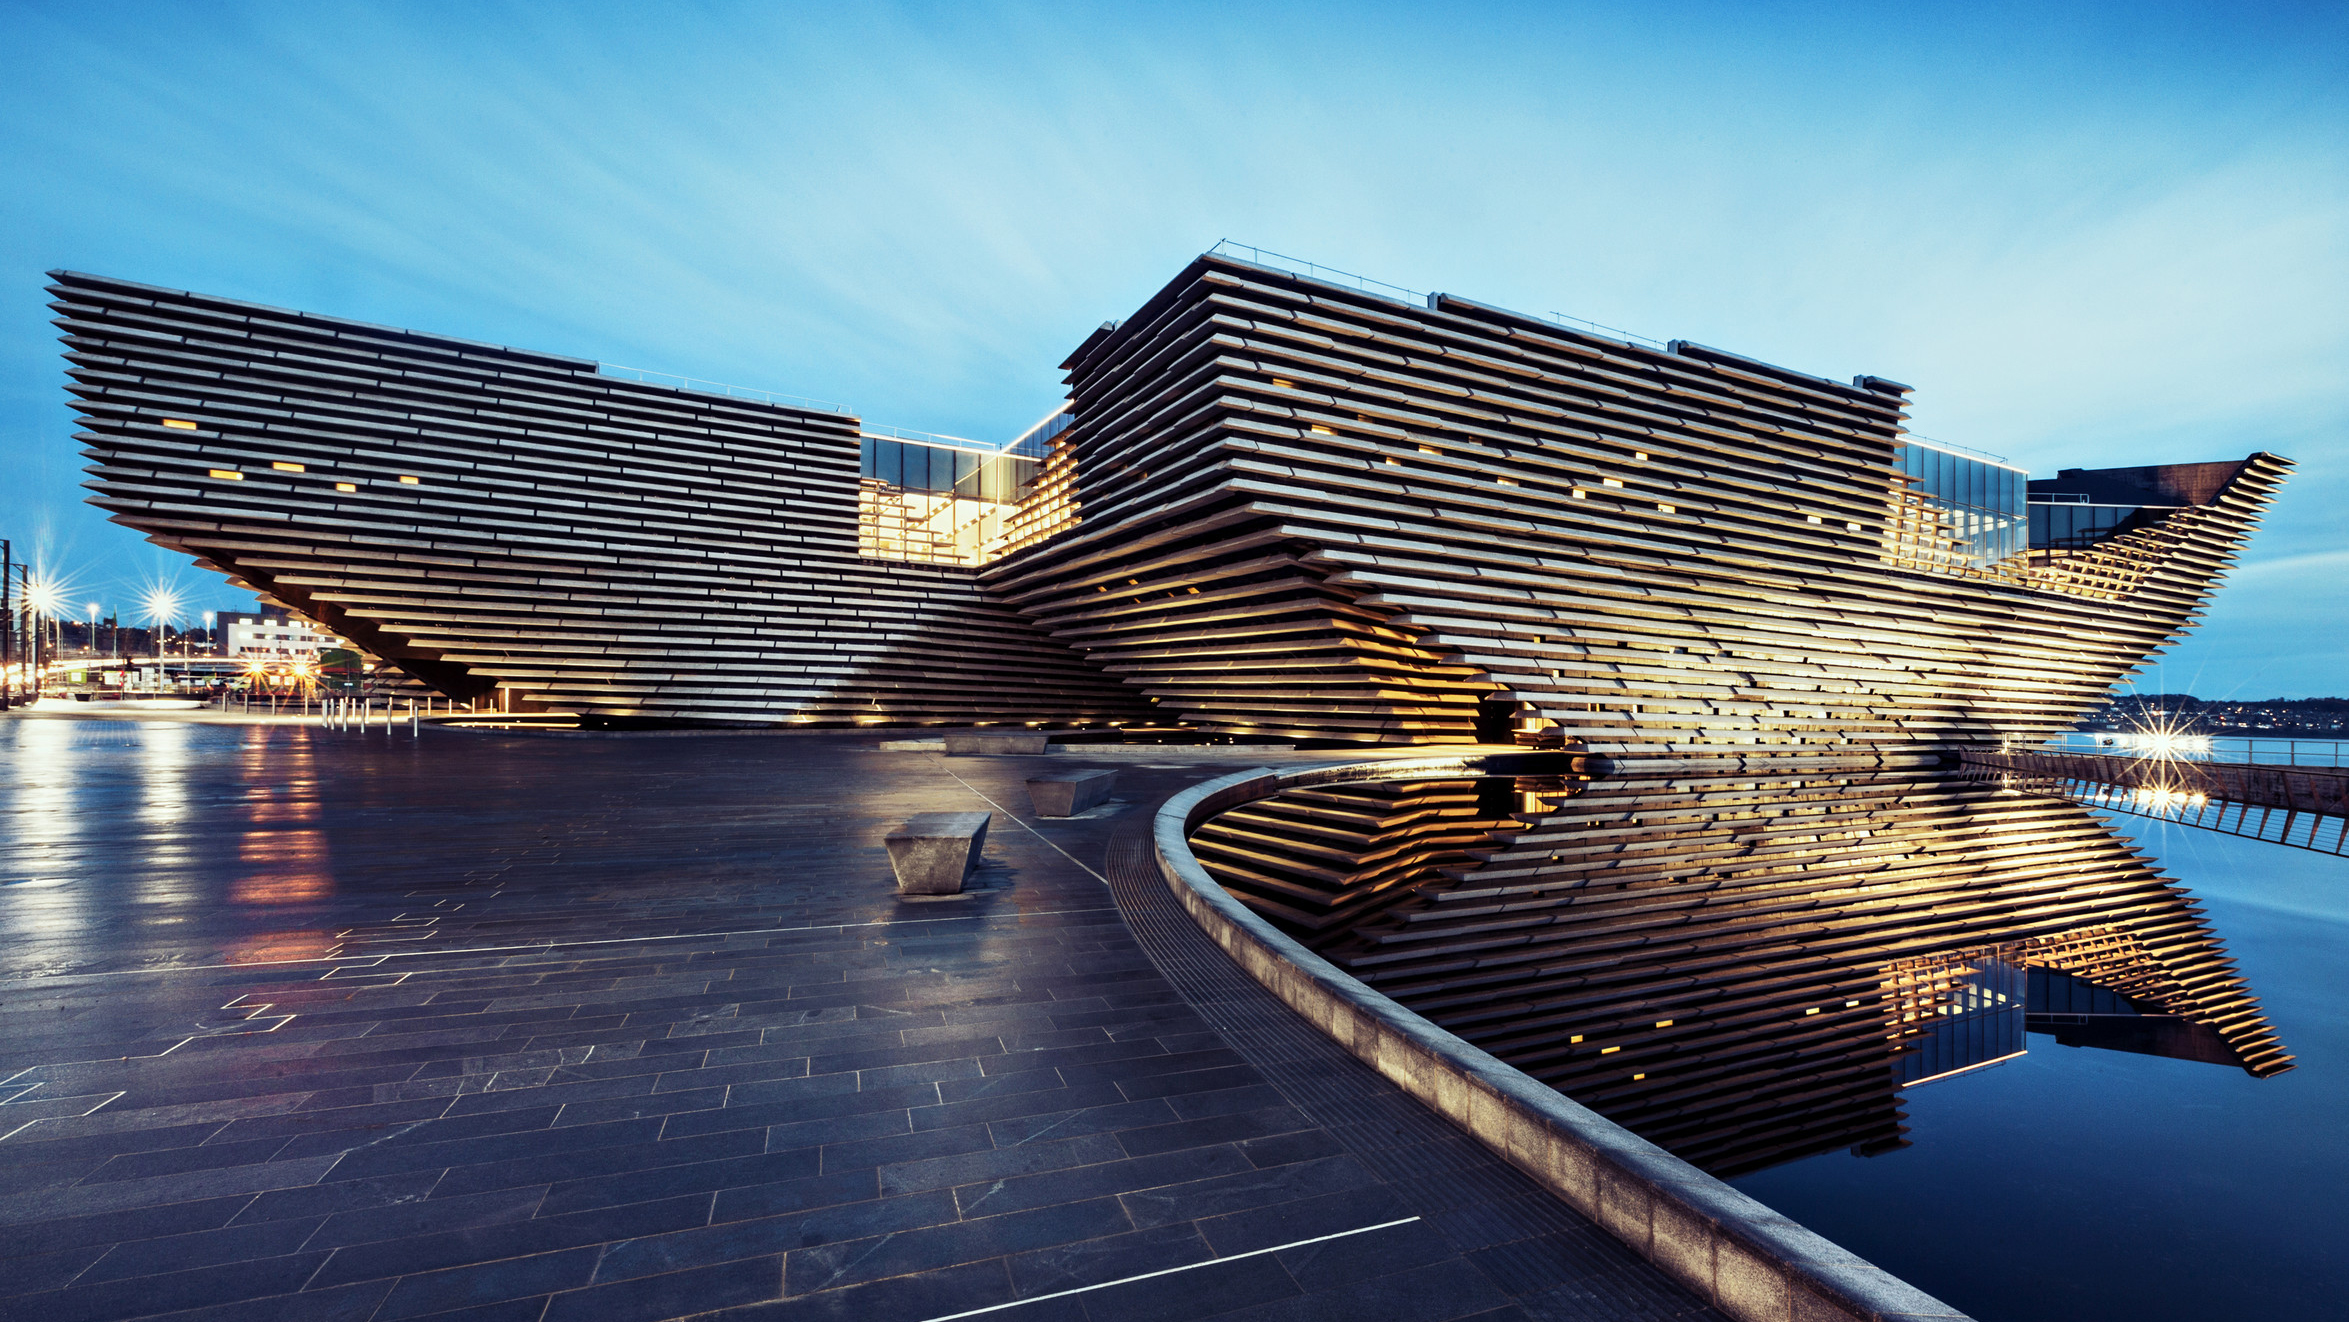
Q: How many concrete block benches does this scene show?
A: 3